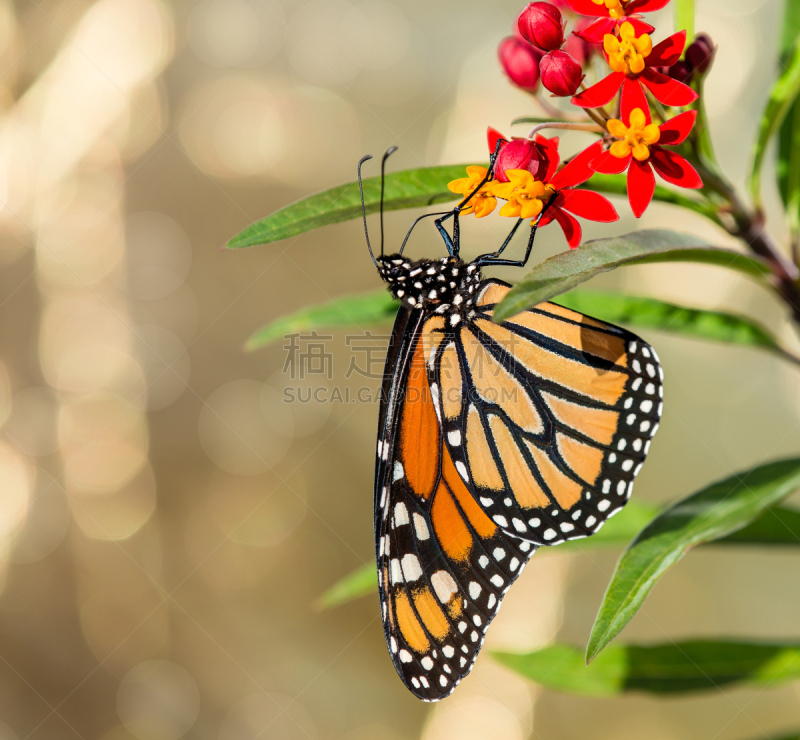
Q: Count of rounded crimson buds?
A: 4